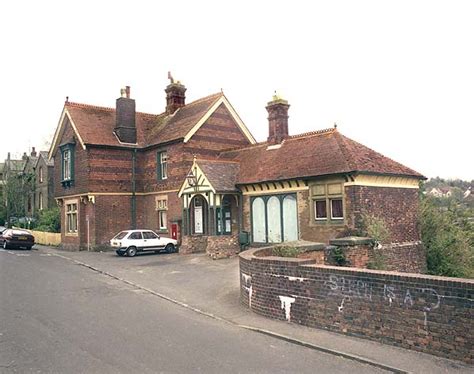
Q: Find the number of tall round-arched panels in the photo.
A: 3